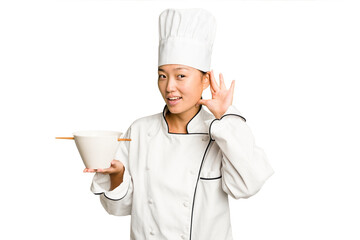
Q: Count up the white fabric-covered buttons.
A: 8